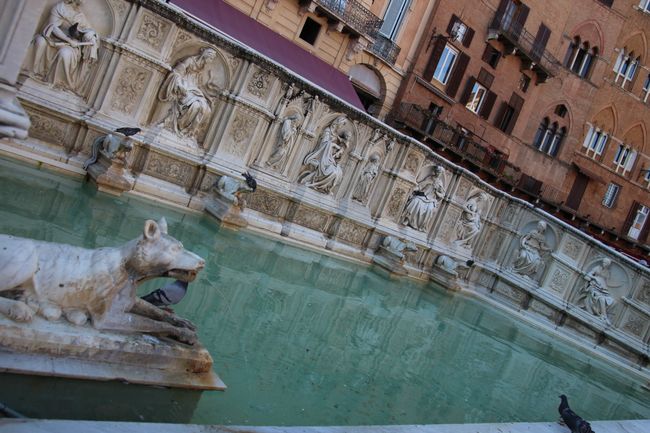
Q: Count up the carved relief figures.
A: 9